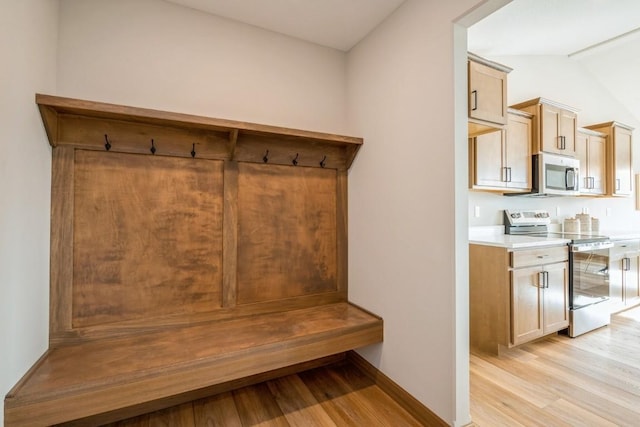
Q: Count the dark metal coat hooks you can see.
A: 6